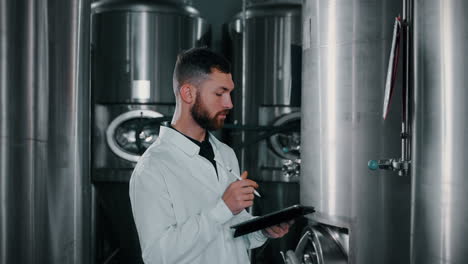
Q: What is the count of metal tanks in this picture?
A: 5